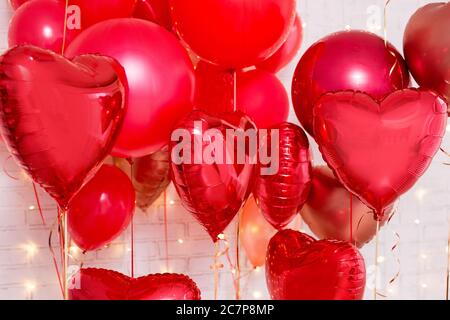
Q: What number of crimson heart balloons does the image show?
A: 6